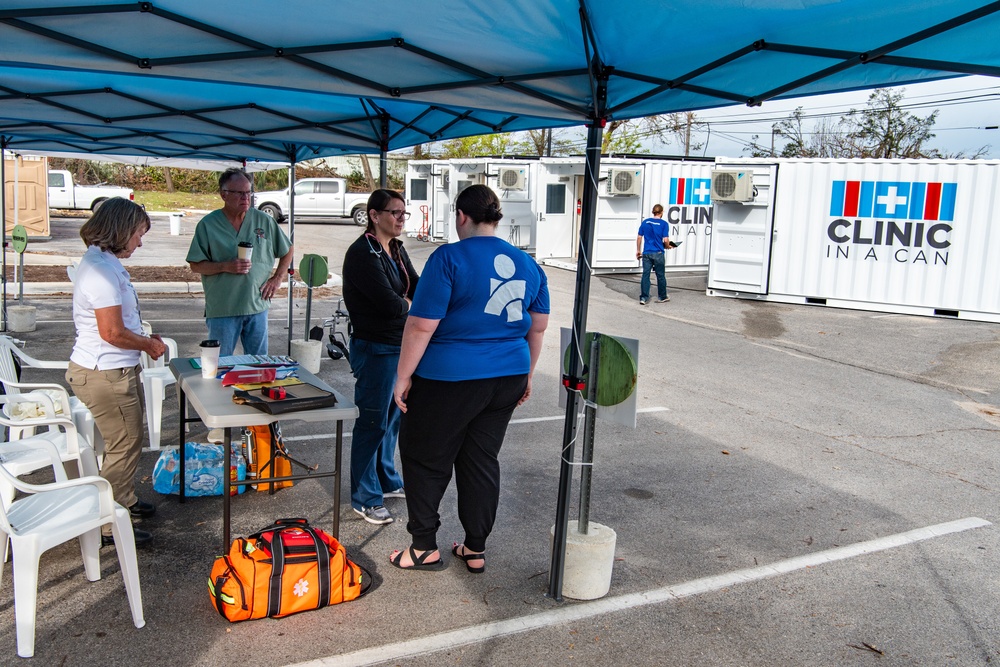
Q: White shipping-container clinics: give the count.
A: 4